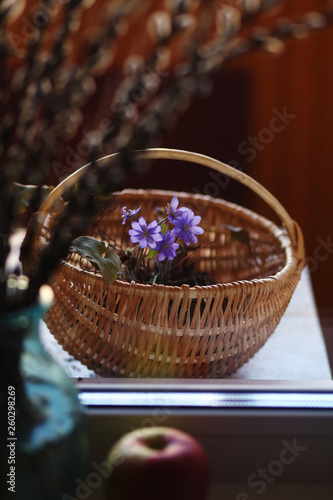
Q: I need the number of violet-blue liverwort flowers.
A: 5